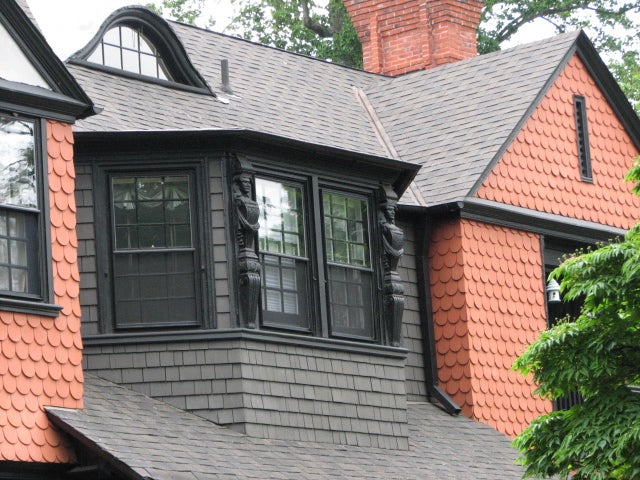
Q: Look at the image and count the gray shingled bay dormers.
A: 1